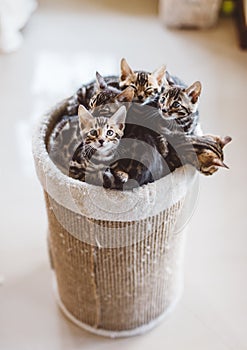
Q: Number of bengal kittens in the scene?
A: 5